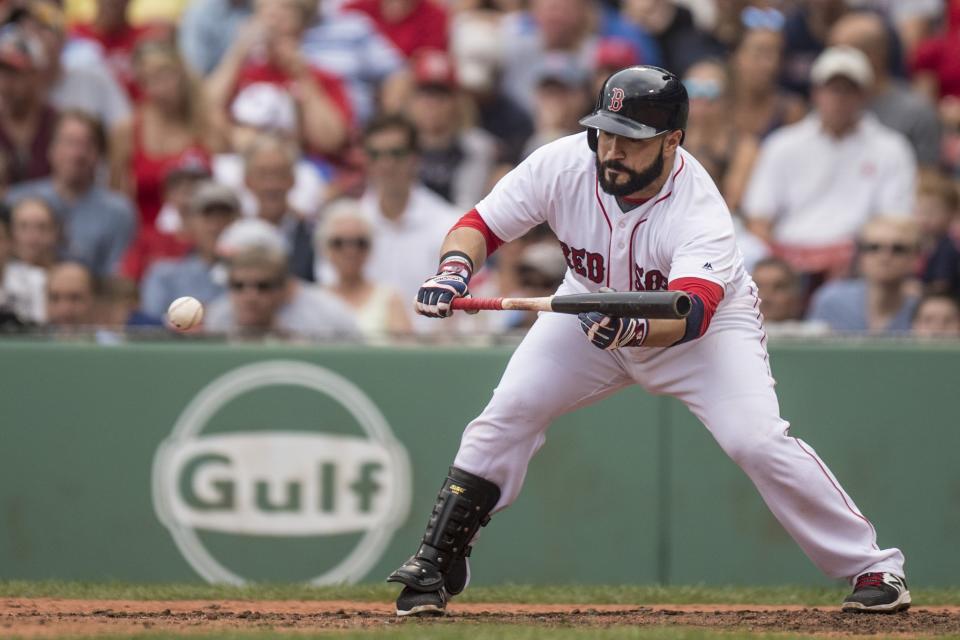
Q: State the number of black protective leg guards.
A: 1